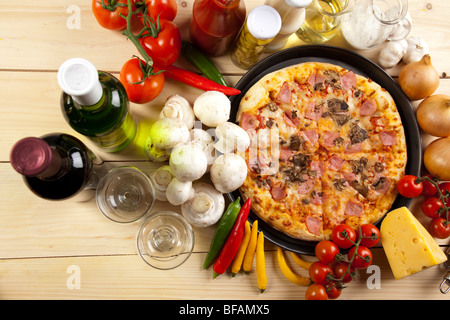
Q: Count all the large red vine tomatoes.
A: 4